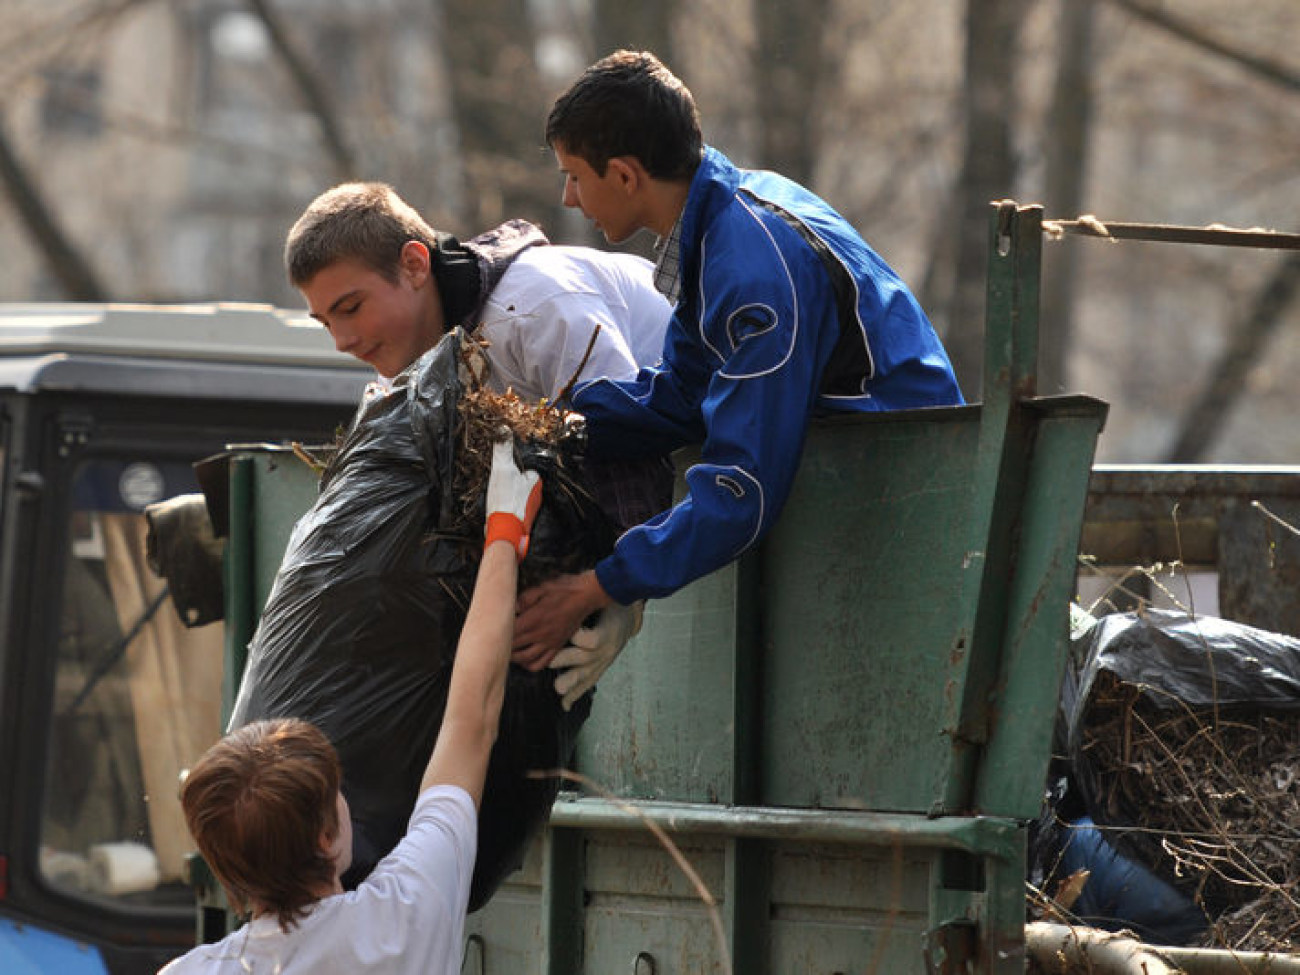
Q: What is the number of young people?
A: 3